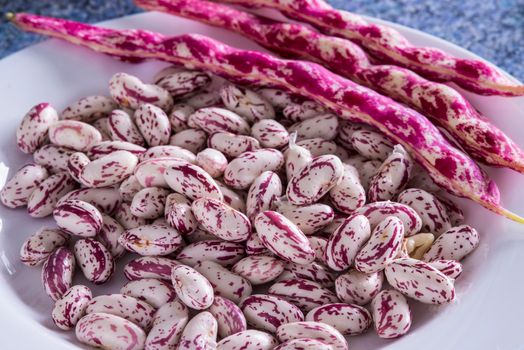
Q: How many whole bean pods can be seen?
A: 3